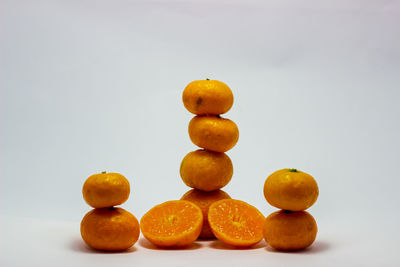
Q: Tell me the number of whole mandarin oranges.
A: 8